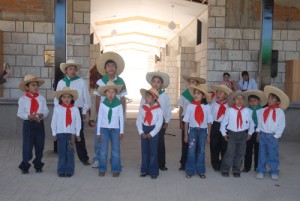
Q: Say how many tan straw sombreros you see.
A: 13